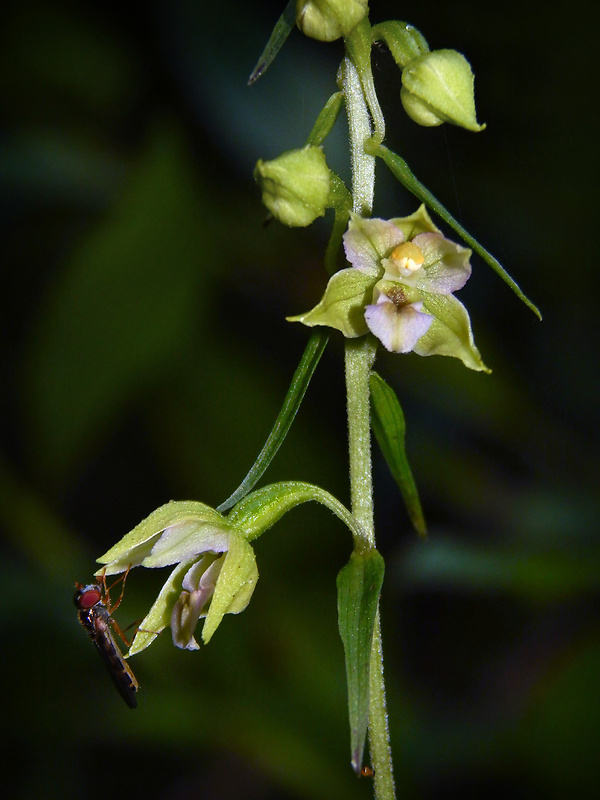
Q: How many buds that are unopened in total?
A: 3